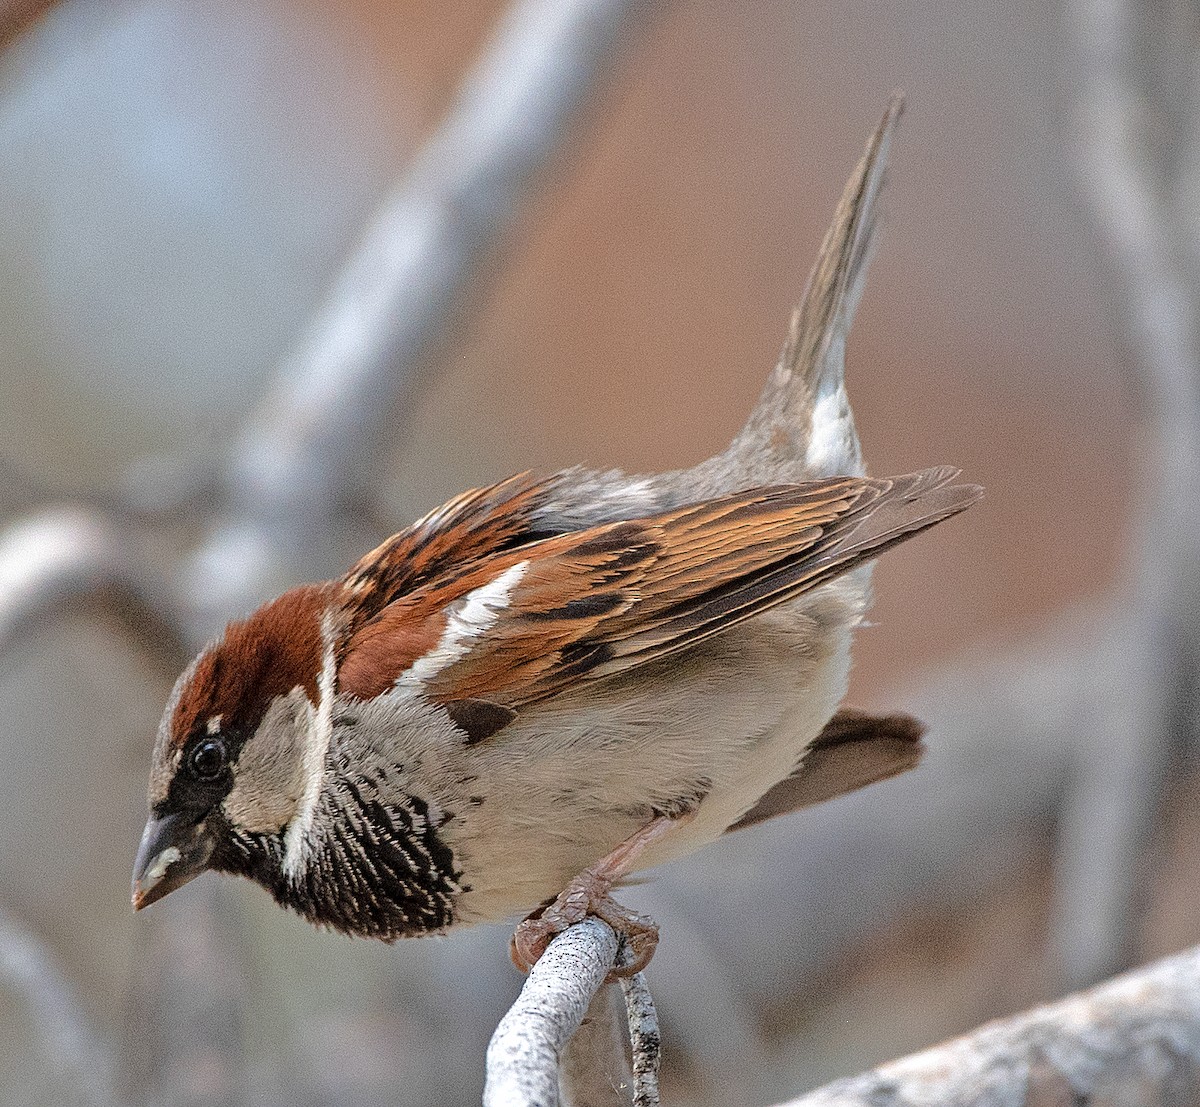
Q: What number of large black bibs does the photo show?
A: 1